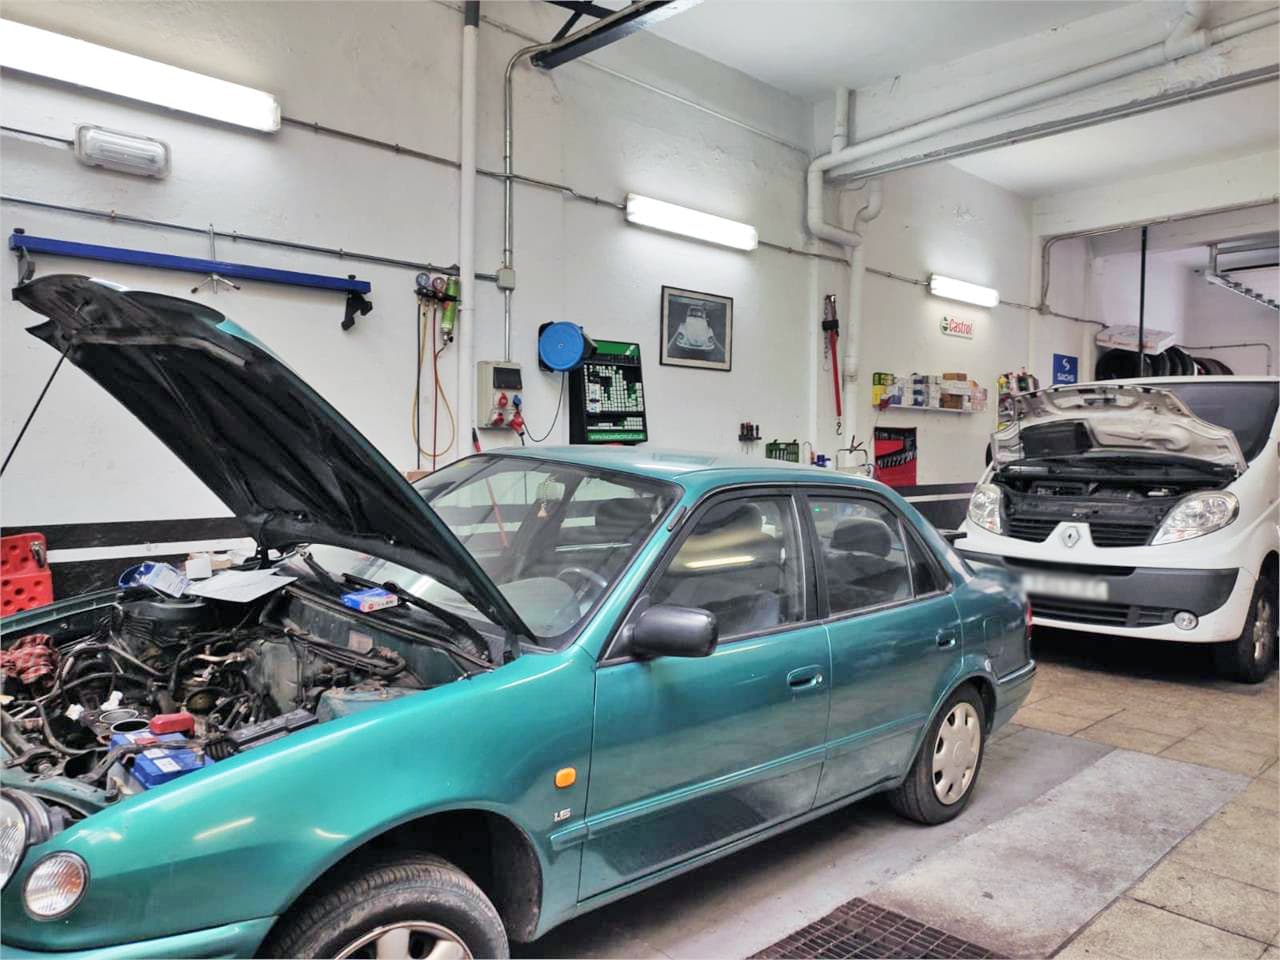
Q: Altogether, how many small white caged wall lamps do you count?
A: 1